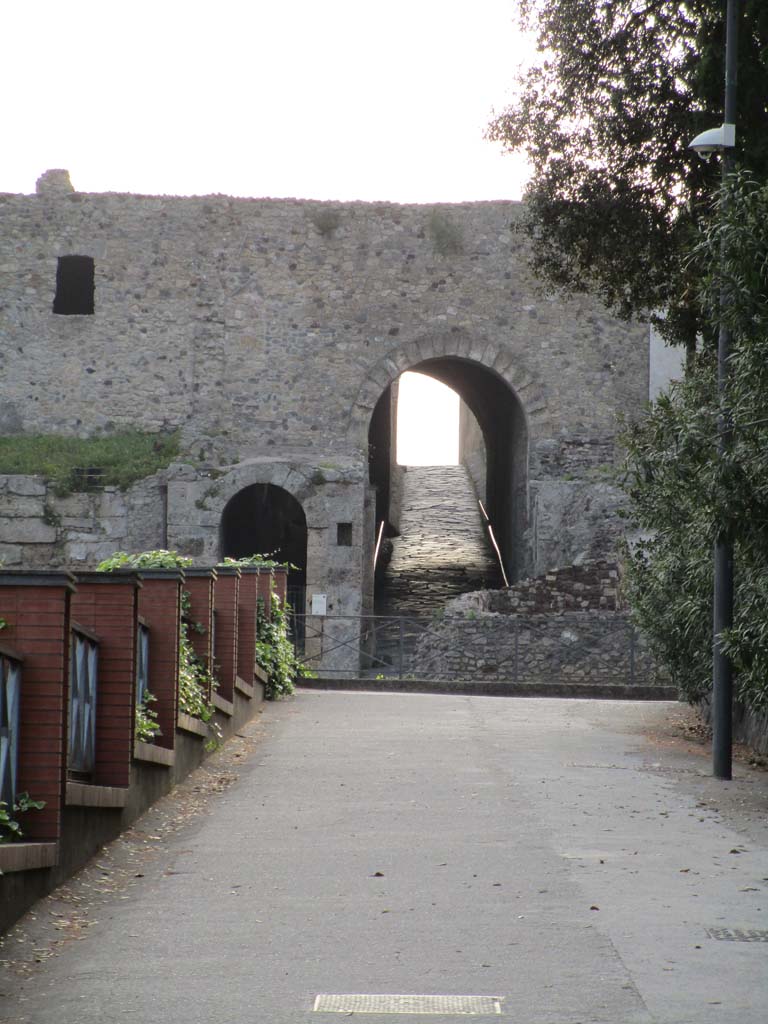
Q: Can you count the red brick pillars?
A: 8